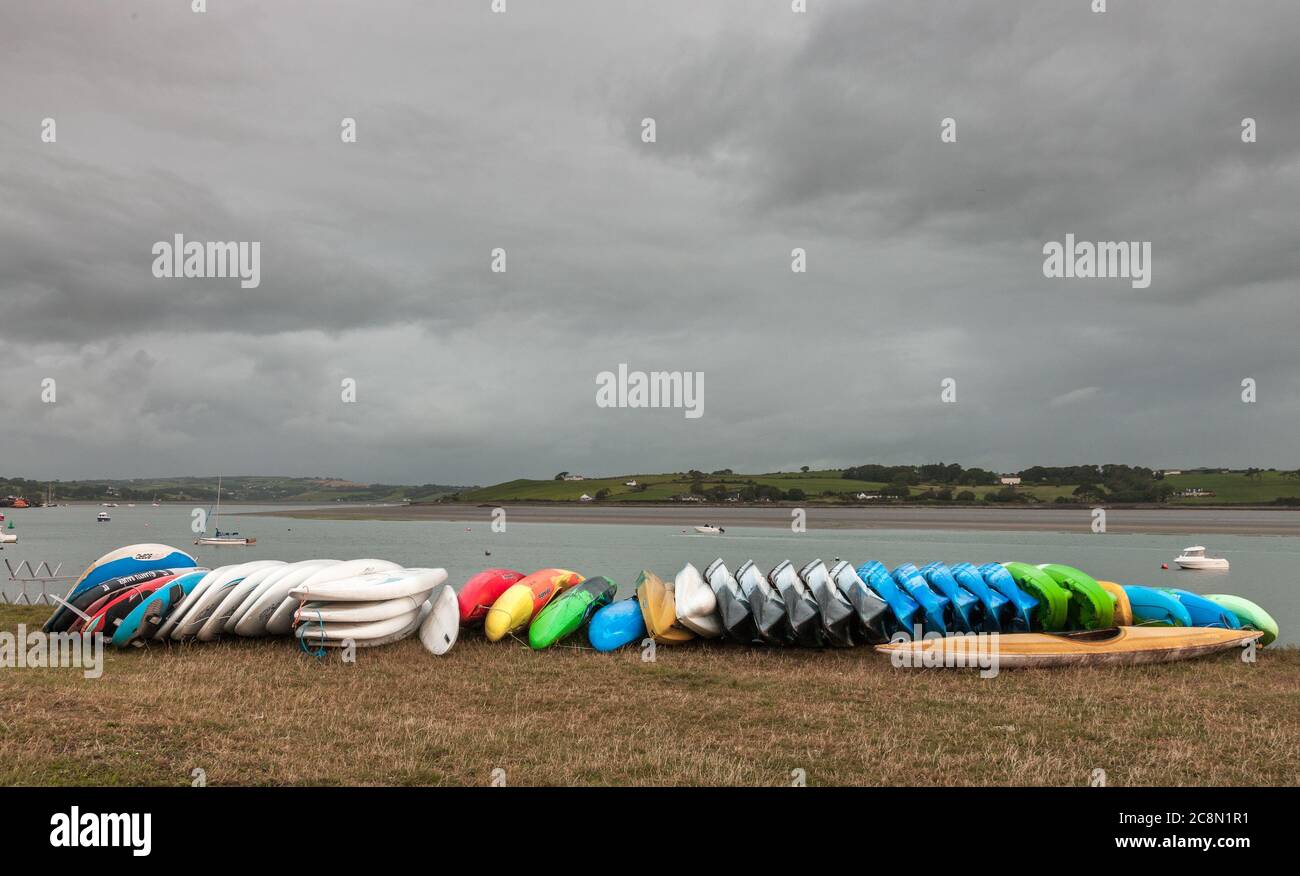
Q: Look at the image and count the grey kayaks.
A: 5